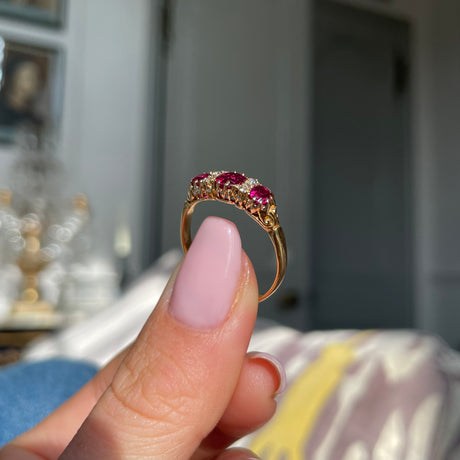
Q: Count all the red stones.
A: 3